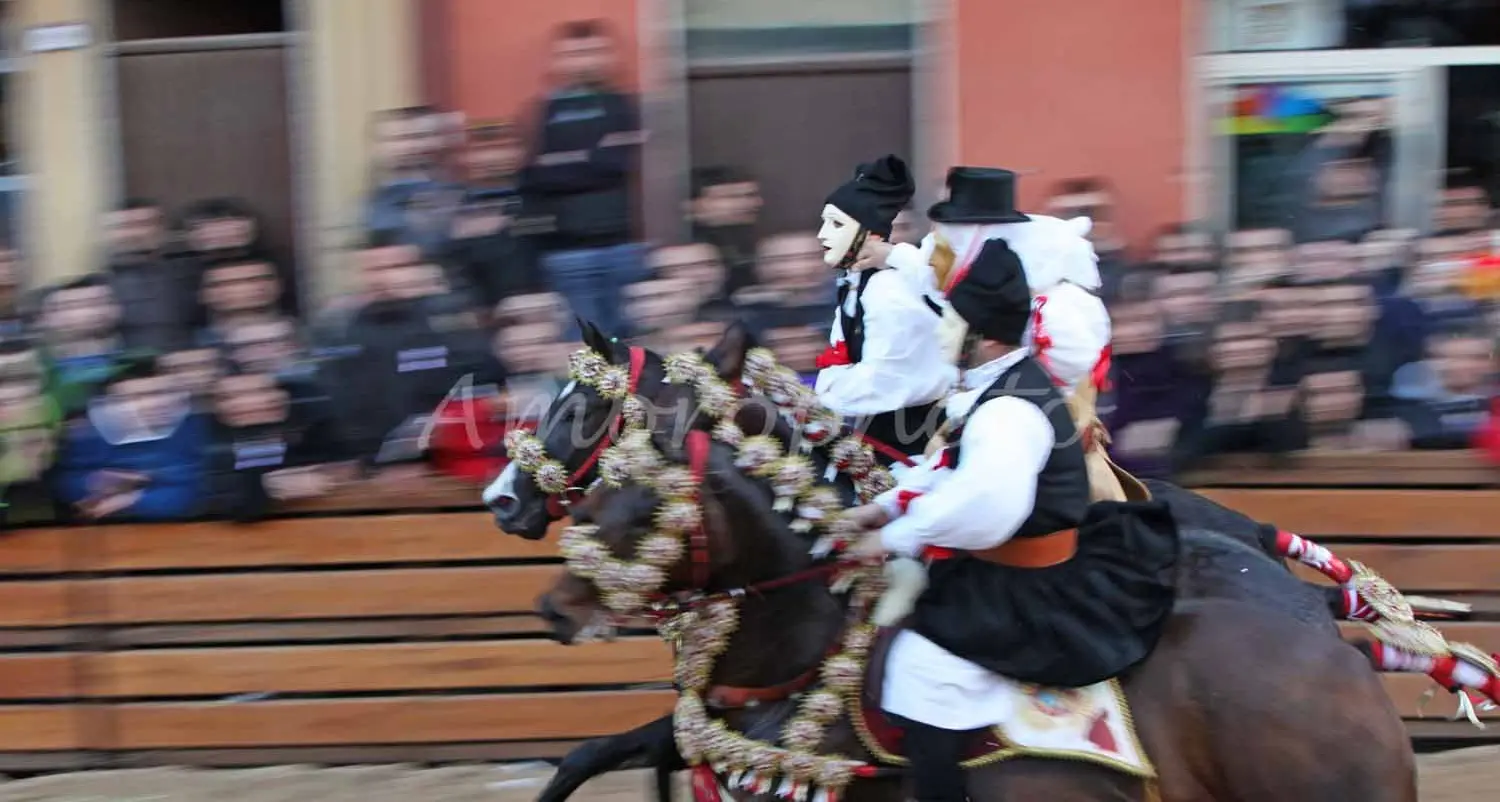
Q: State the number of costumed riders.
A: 3